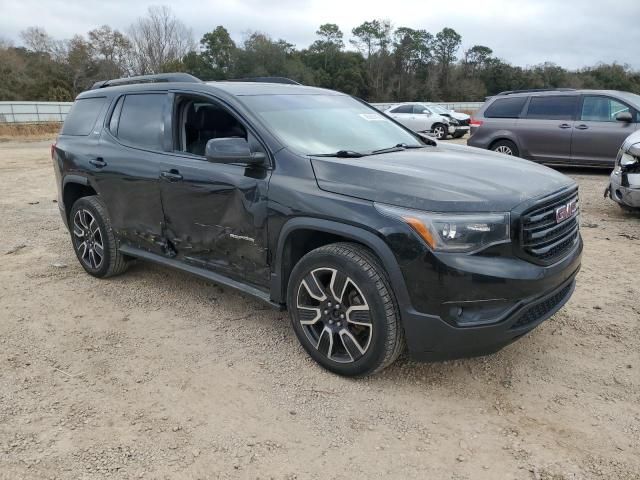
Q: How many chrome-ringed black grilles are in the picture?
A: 0